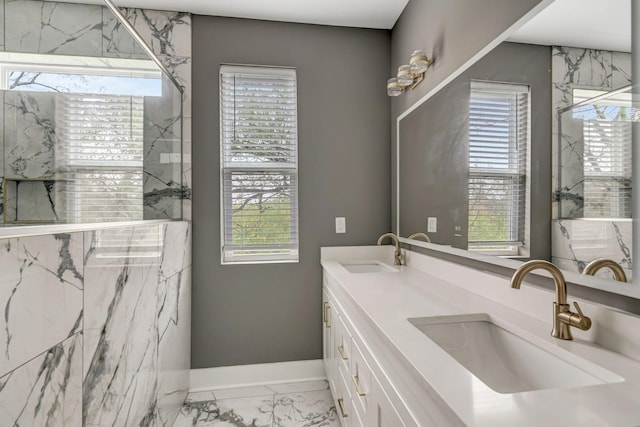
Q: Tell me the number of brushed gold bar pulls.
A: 5